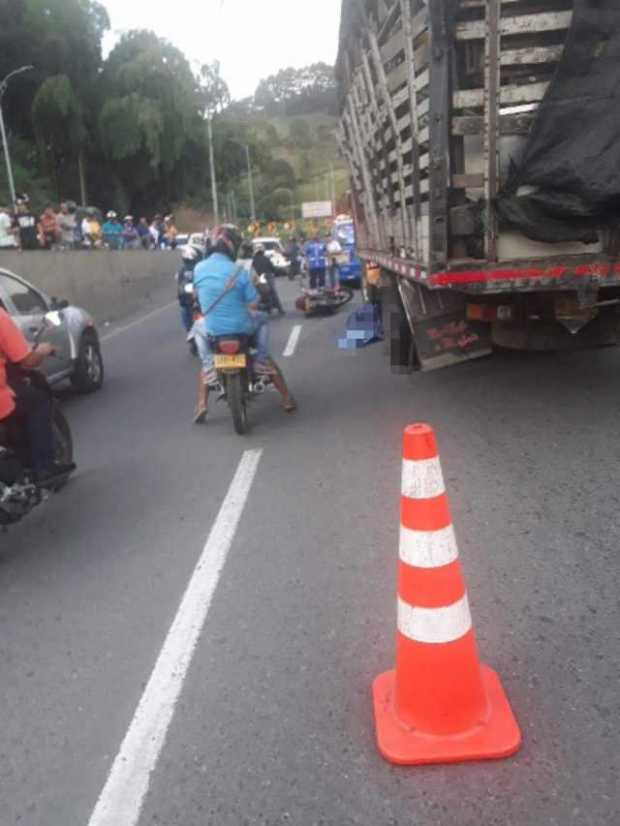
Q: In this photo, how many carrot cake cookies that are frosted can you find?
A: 0